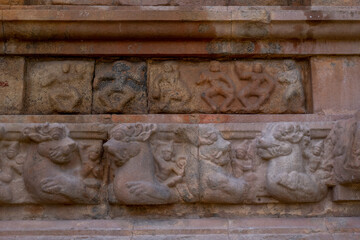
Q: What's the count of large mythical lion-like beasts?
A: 4